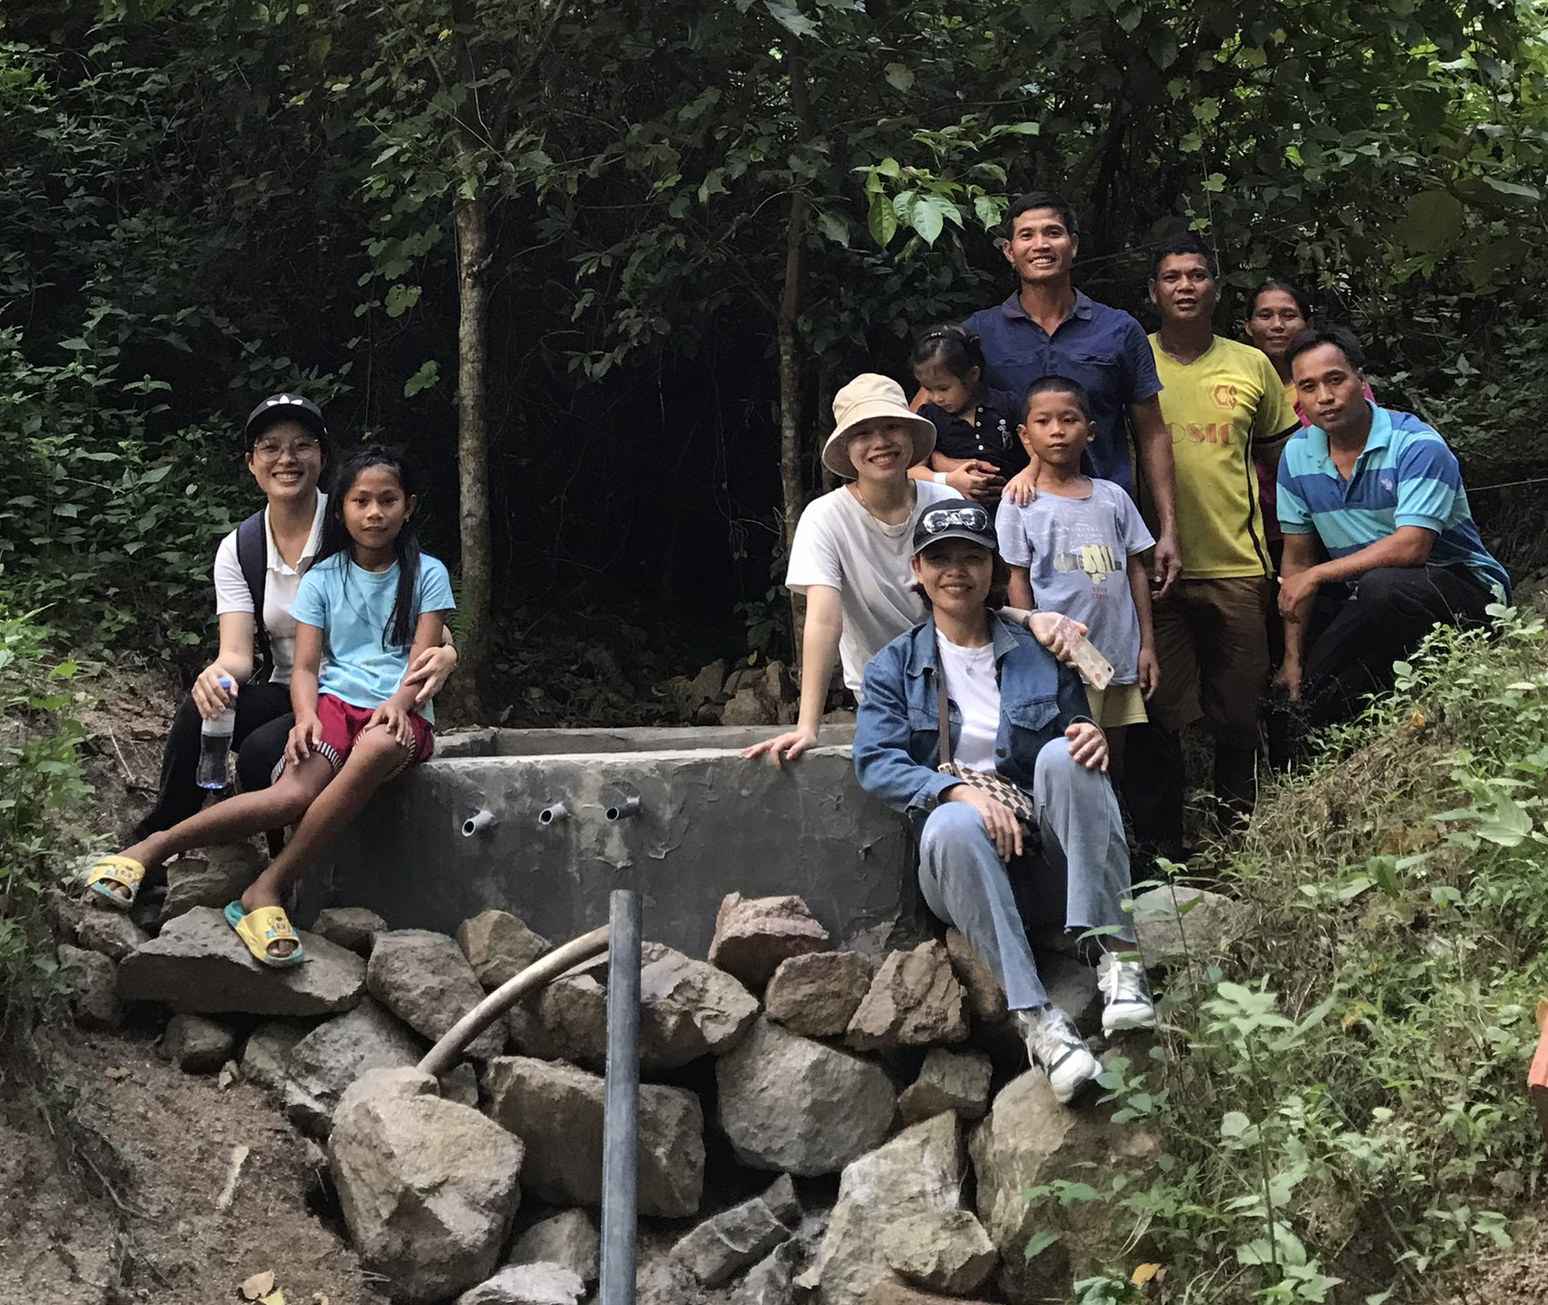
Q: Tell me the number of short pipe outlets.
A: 3